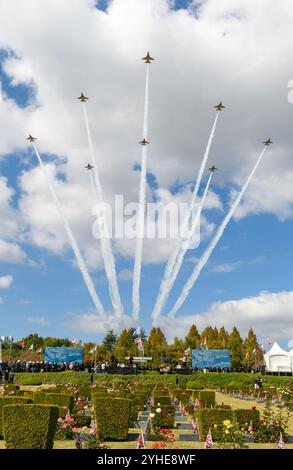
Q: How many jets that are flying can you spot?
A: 8